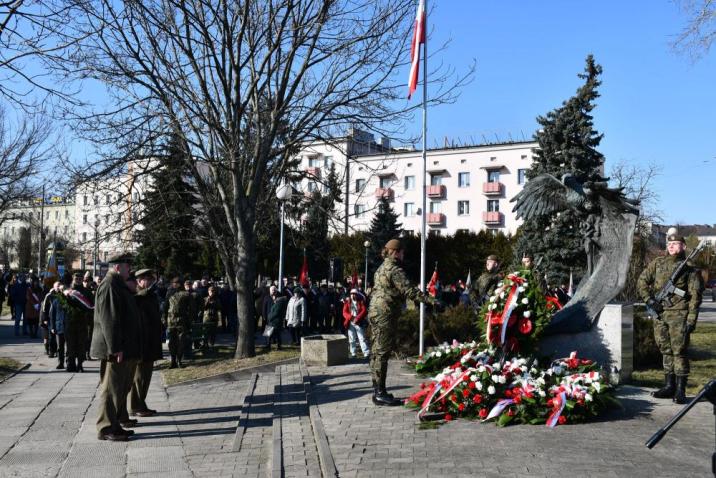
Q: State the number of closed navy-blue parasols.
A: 0